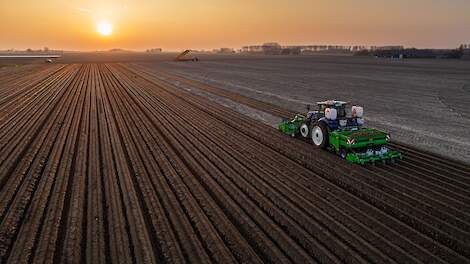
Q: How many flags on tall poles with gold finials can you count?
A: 0